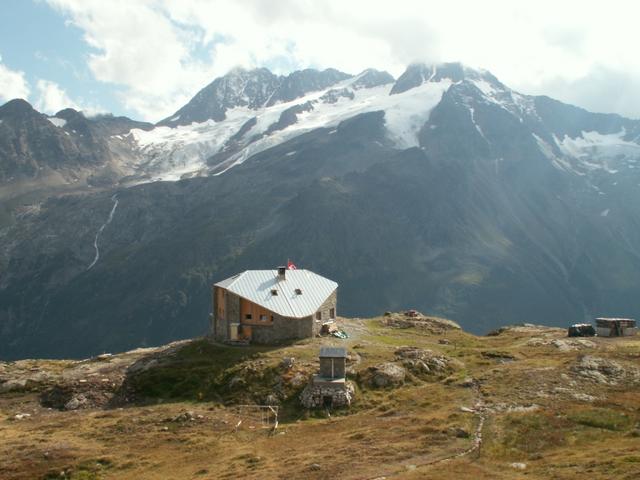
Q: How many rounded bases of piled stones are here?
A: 1